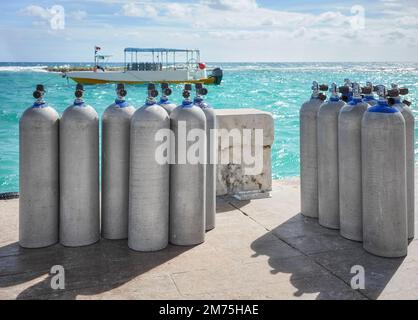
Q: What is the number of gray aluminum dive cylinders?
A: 14